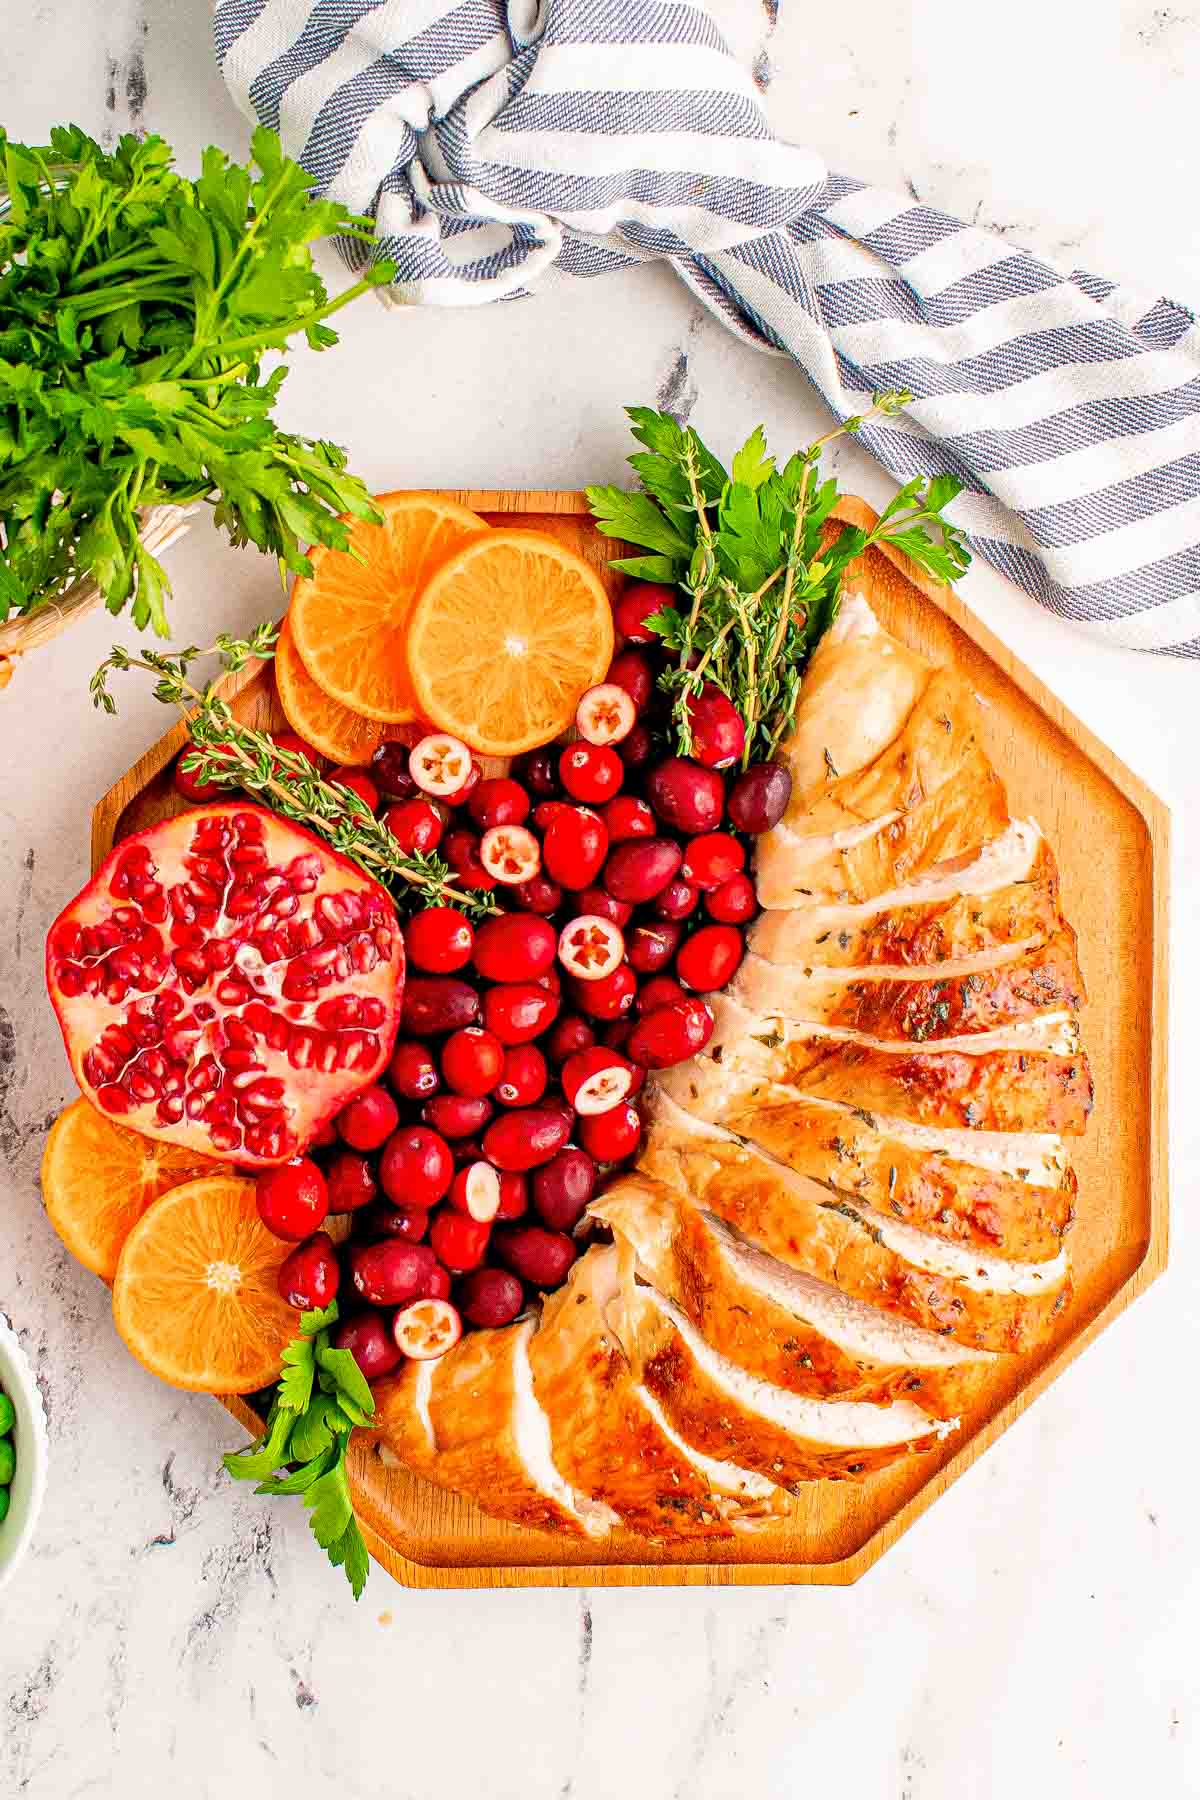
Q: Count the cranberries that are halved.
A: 7